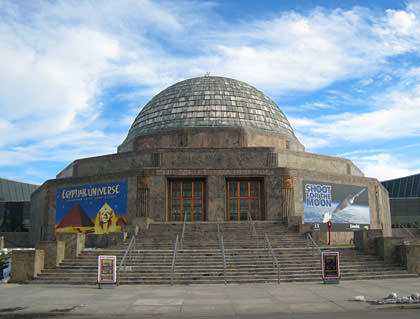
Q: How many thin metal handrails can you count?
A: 8